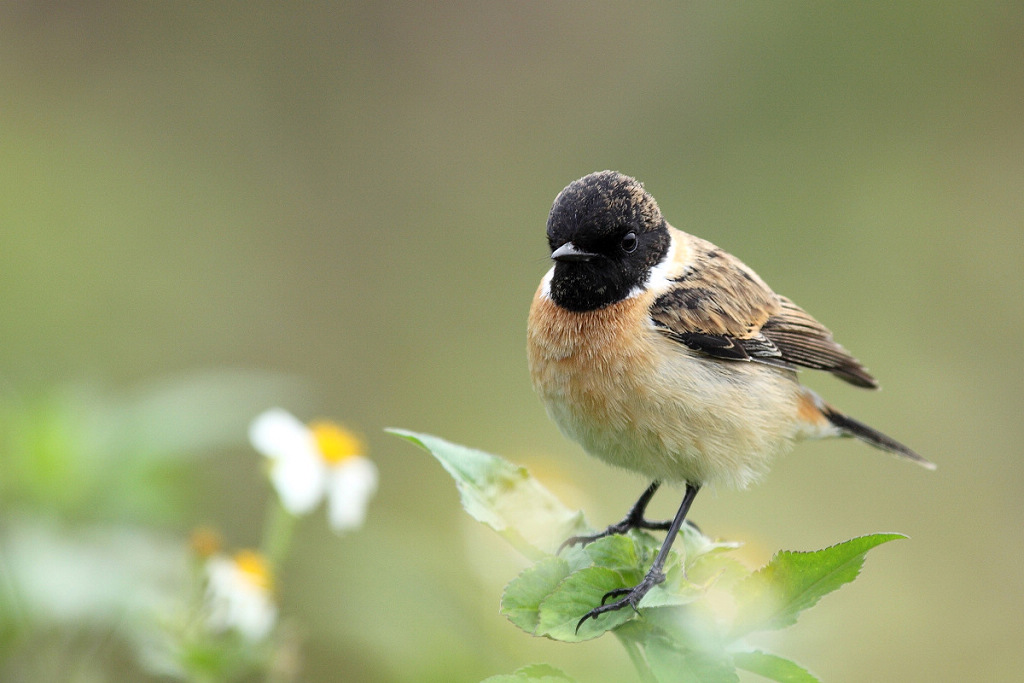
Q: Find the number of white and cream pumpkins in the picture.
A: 0